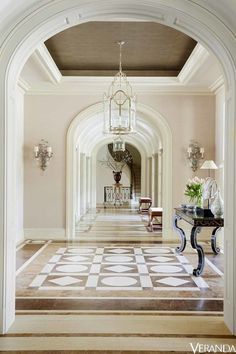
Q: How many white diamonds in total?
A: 6